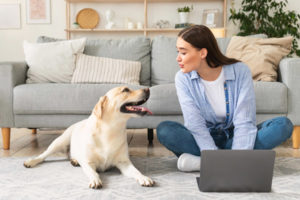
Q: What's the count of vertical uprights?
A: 3